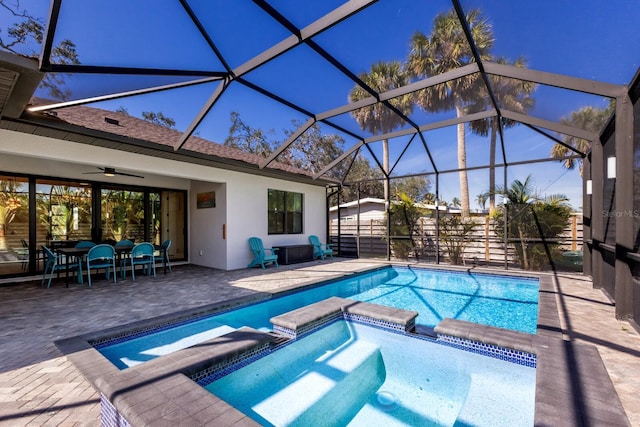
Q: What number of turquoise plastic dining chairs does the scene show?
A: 6